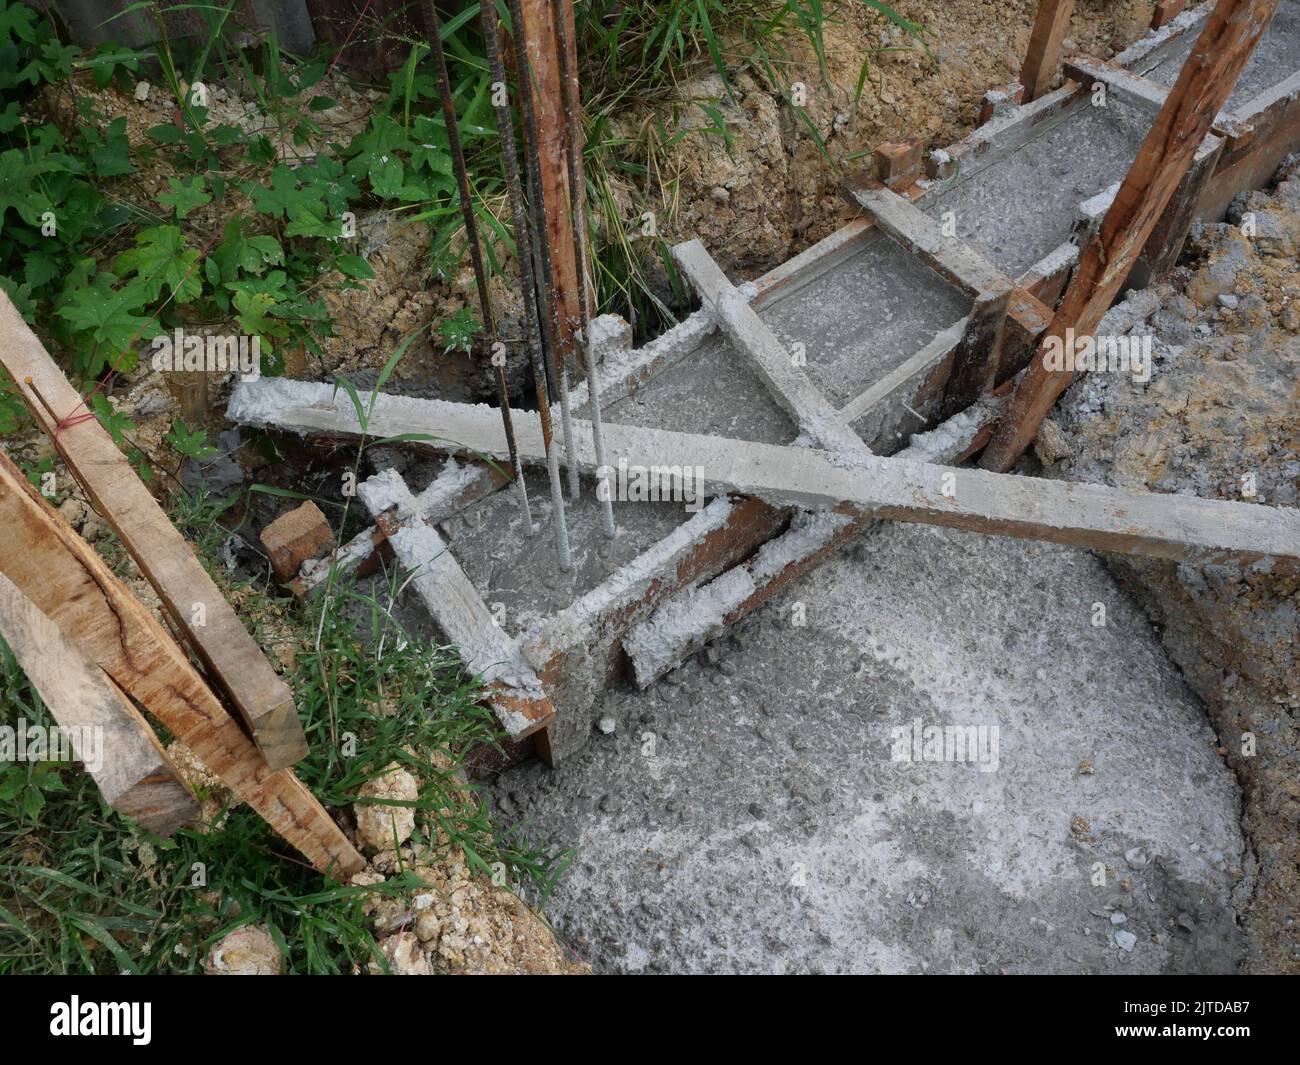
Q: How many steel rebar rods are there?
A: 4